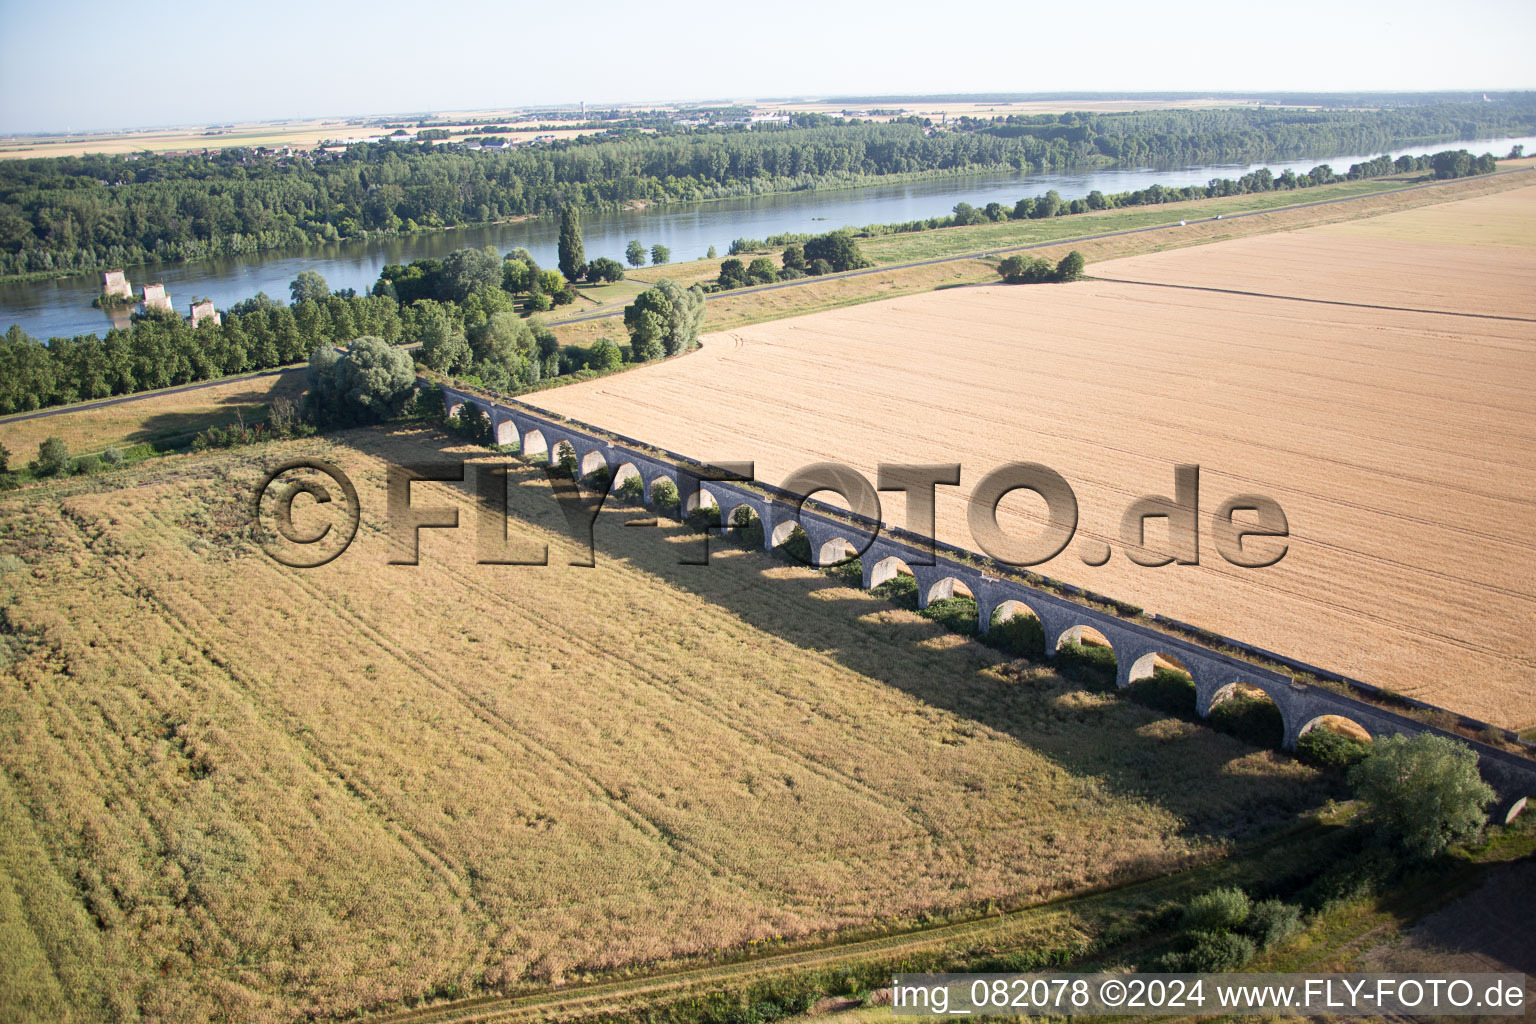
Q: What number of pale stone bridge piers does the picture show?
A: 3